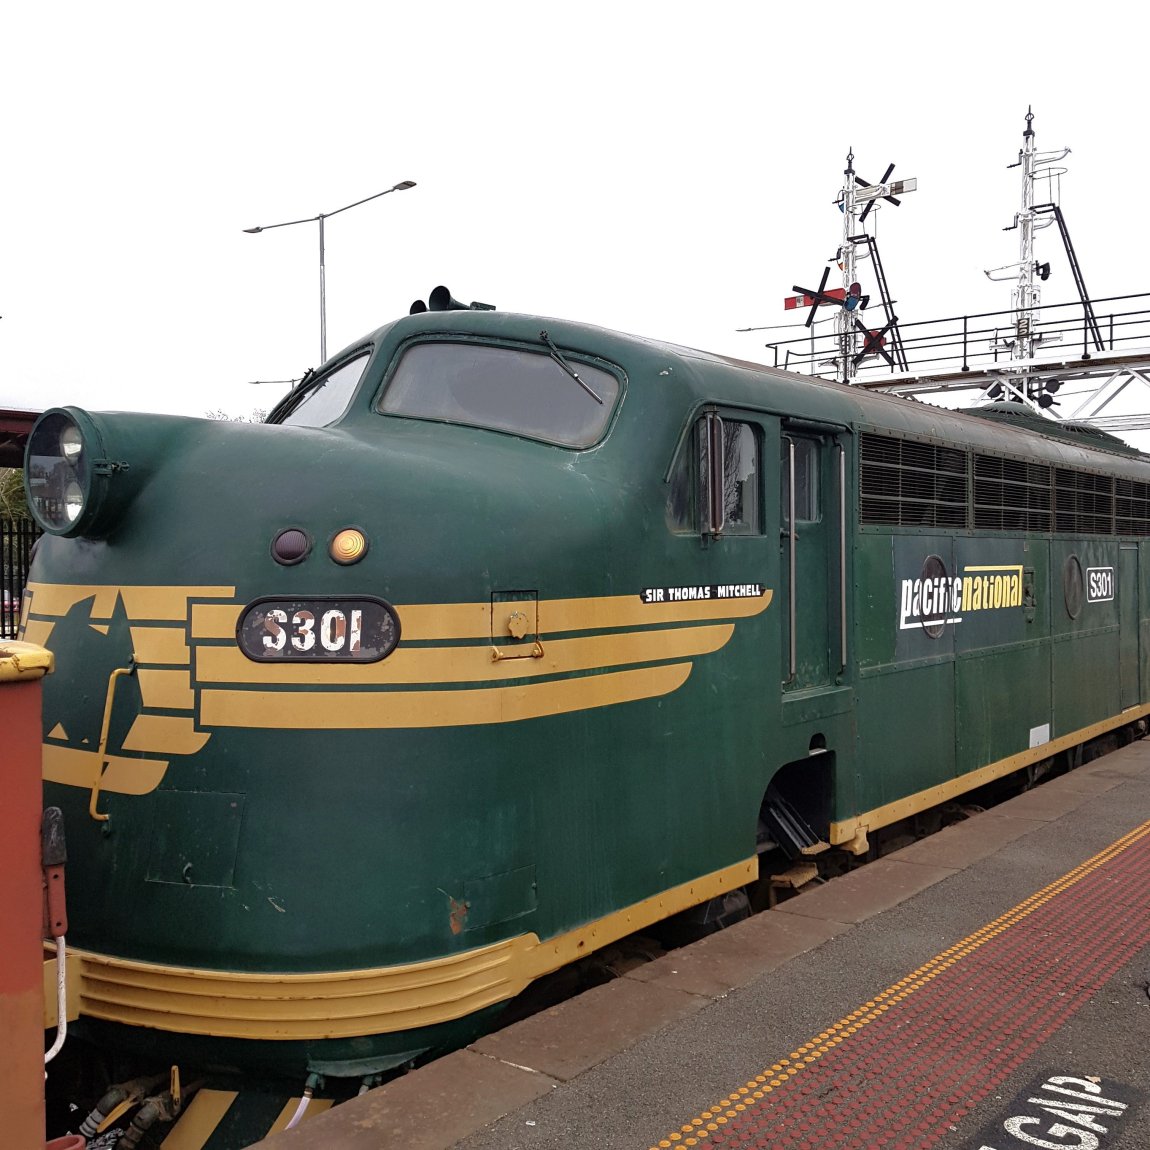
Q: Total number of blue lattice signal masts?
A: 0